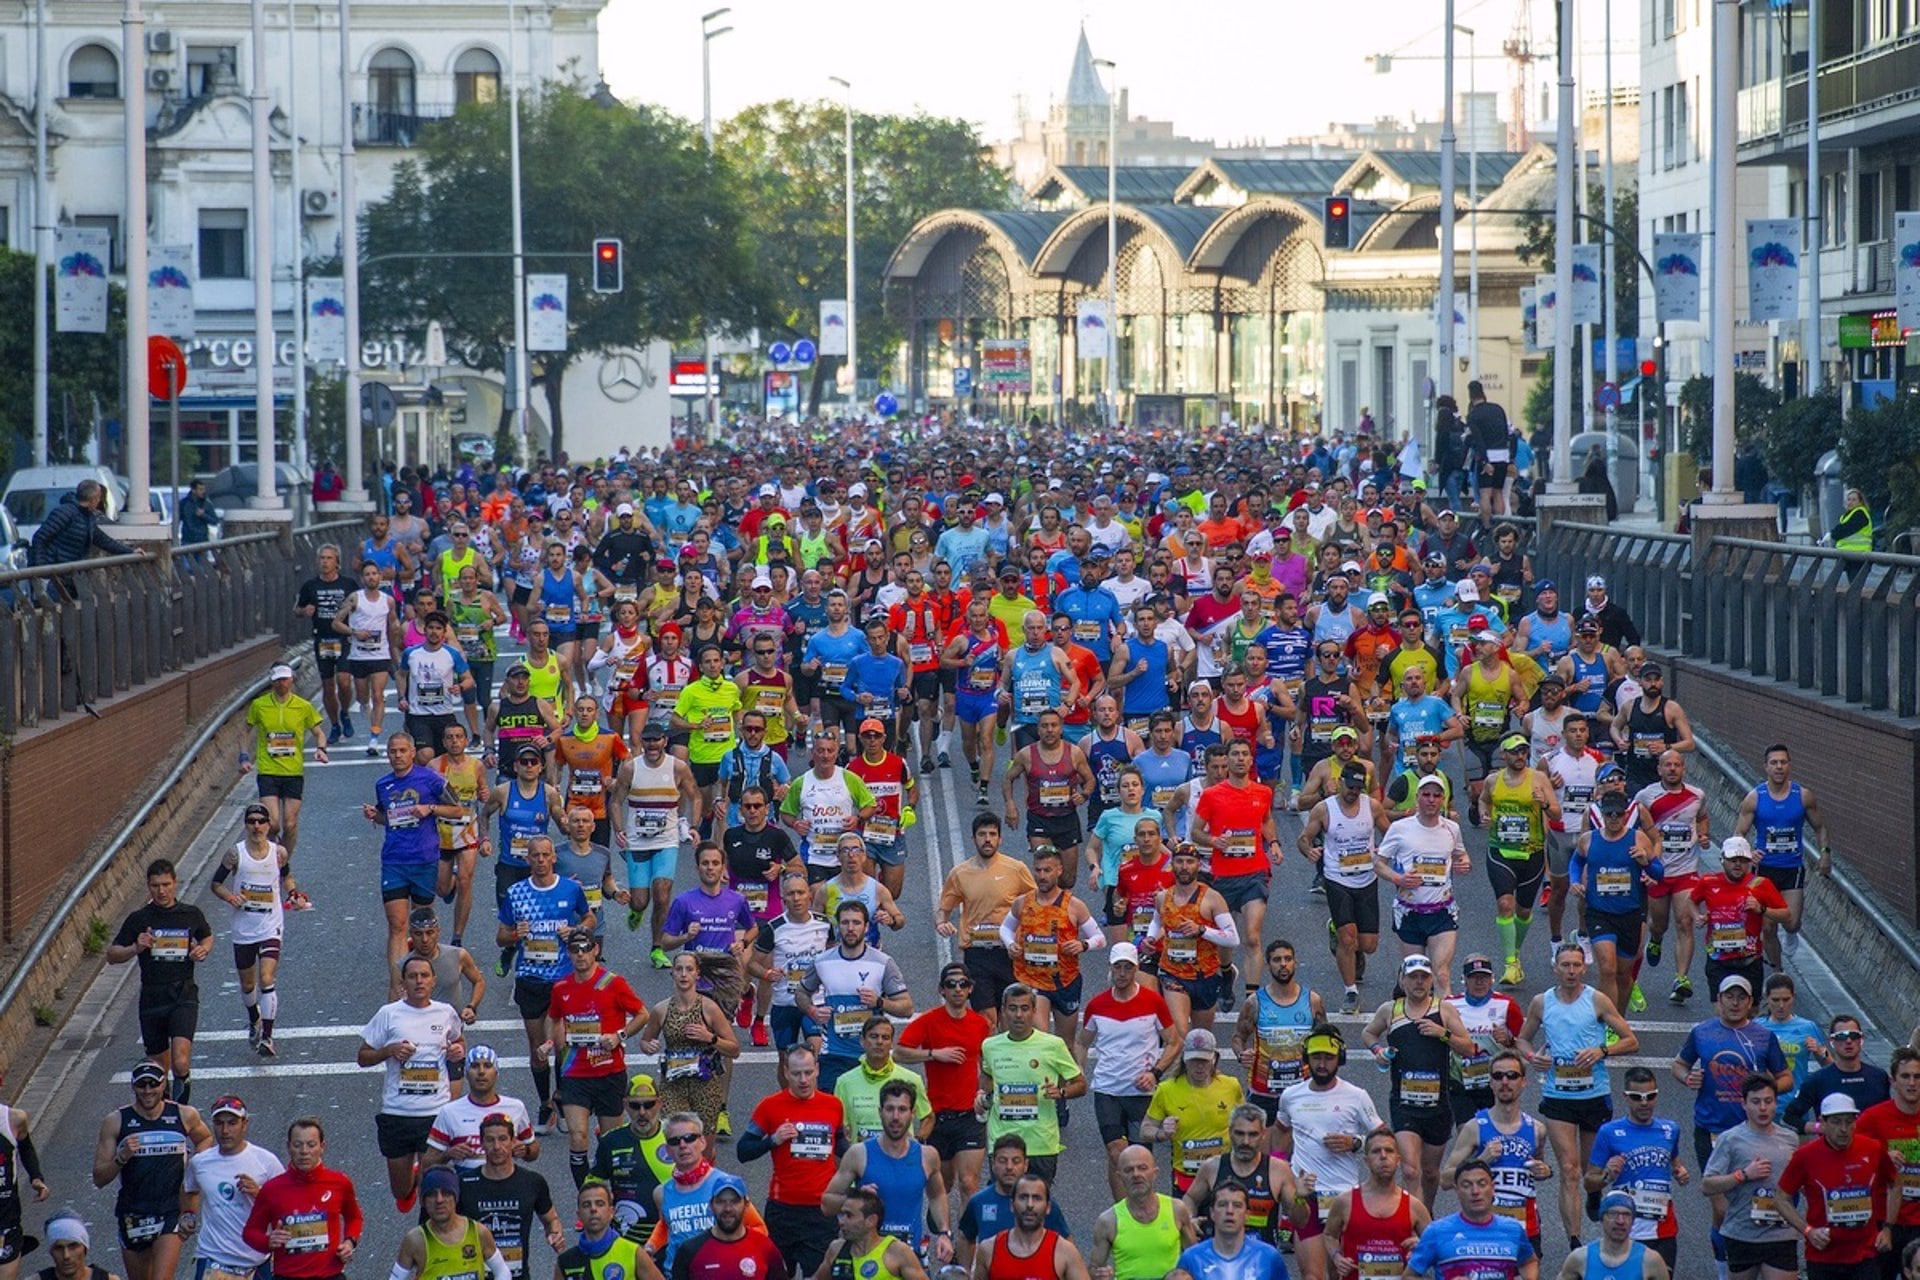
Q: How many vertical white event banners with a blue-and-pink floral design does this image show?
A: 13